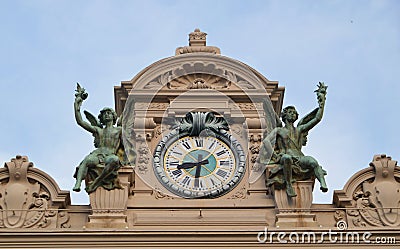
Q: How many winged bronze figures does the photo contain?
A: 2